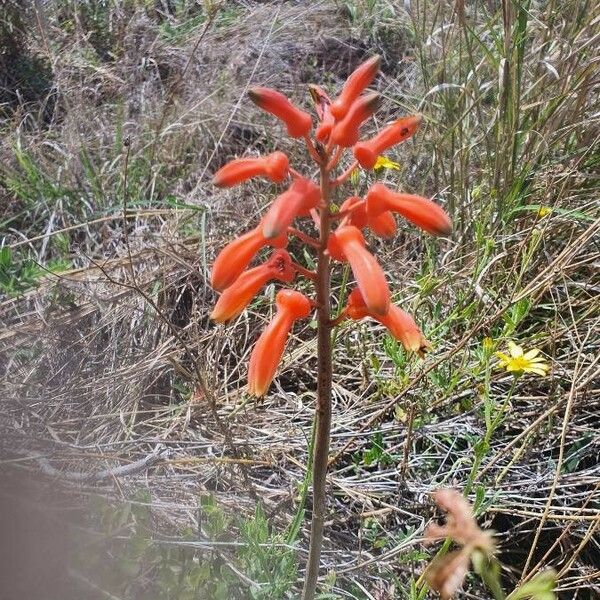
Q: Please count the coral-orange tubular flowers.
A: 14